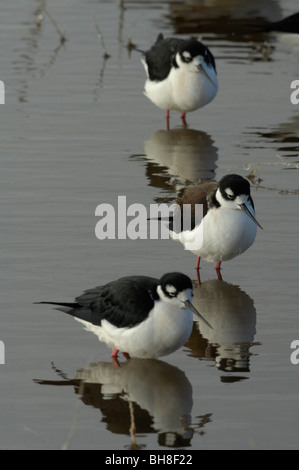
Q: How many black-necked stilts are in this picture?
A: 3